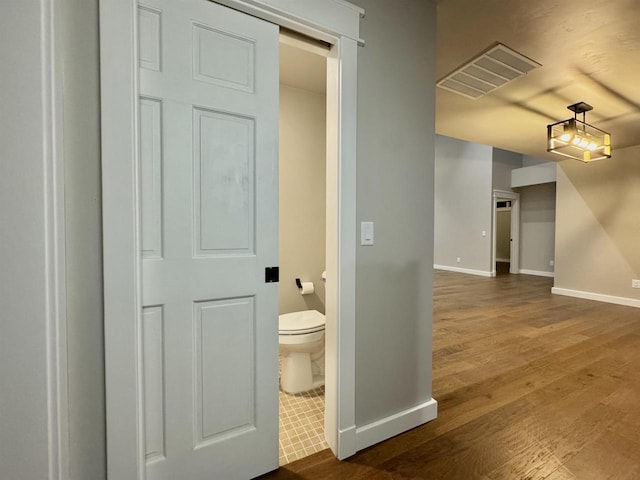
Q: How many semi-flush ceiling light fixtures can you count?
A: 1